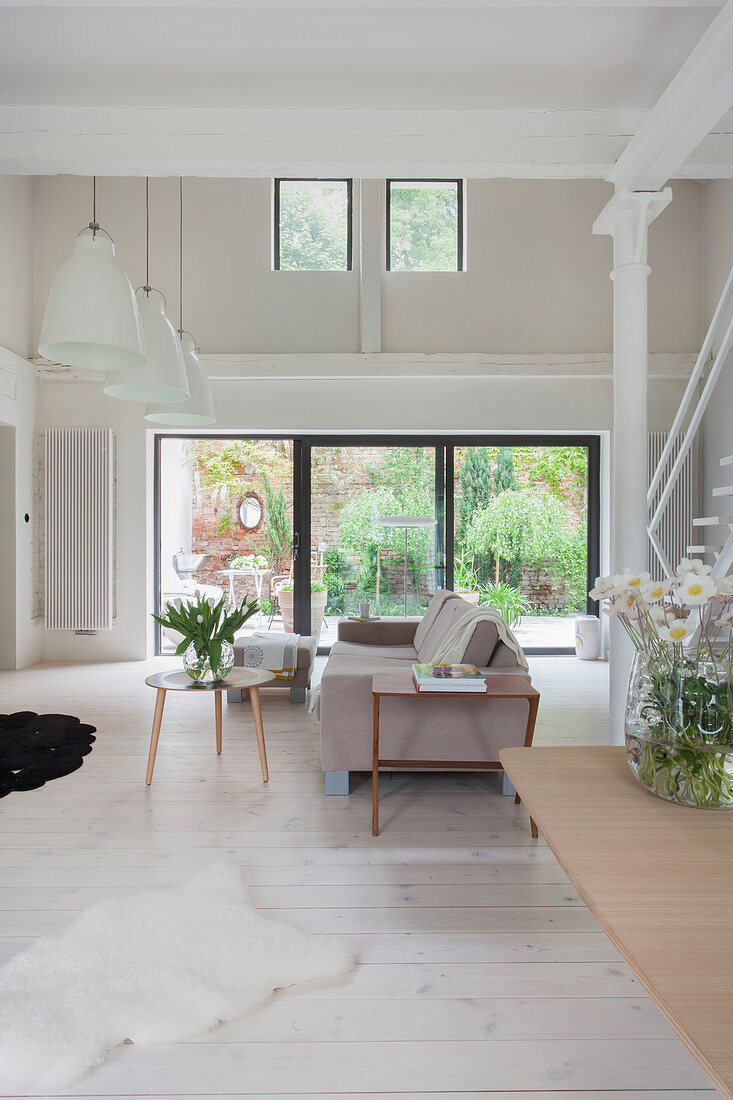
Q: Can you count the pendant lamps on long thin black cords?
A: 3